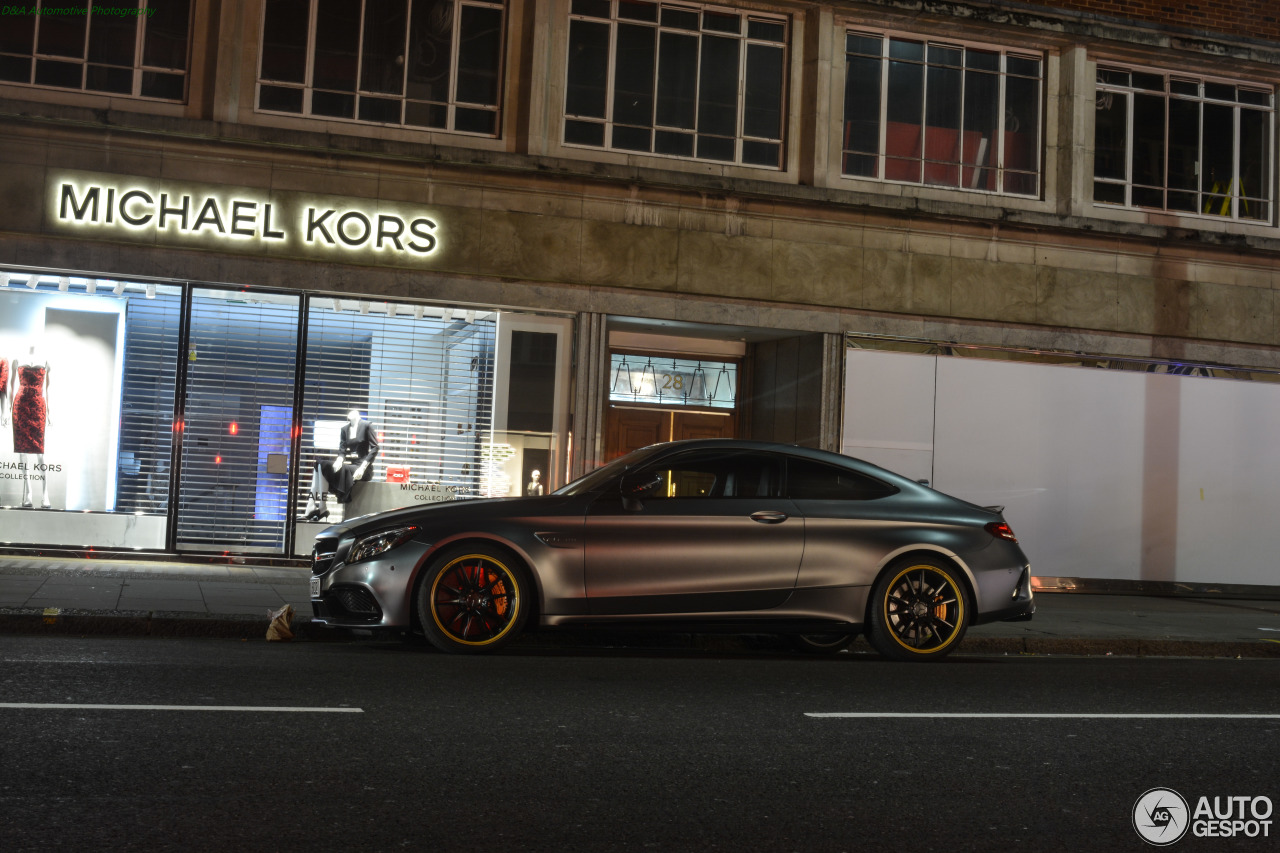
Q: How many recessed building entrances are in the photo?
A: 1